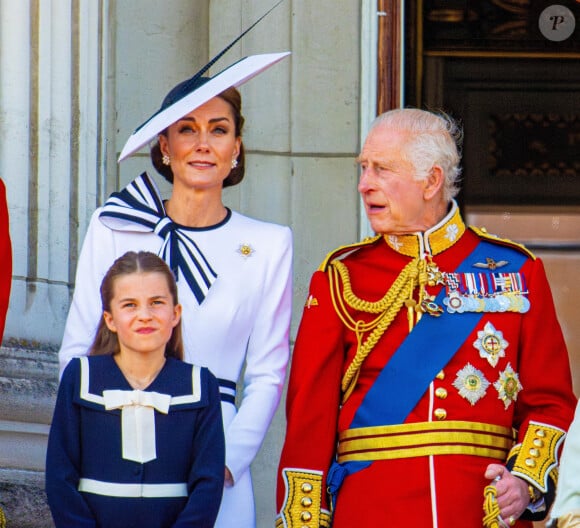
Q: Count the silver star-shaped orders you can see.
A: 3